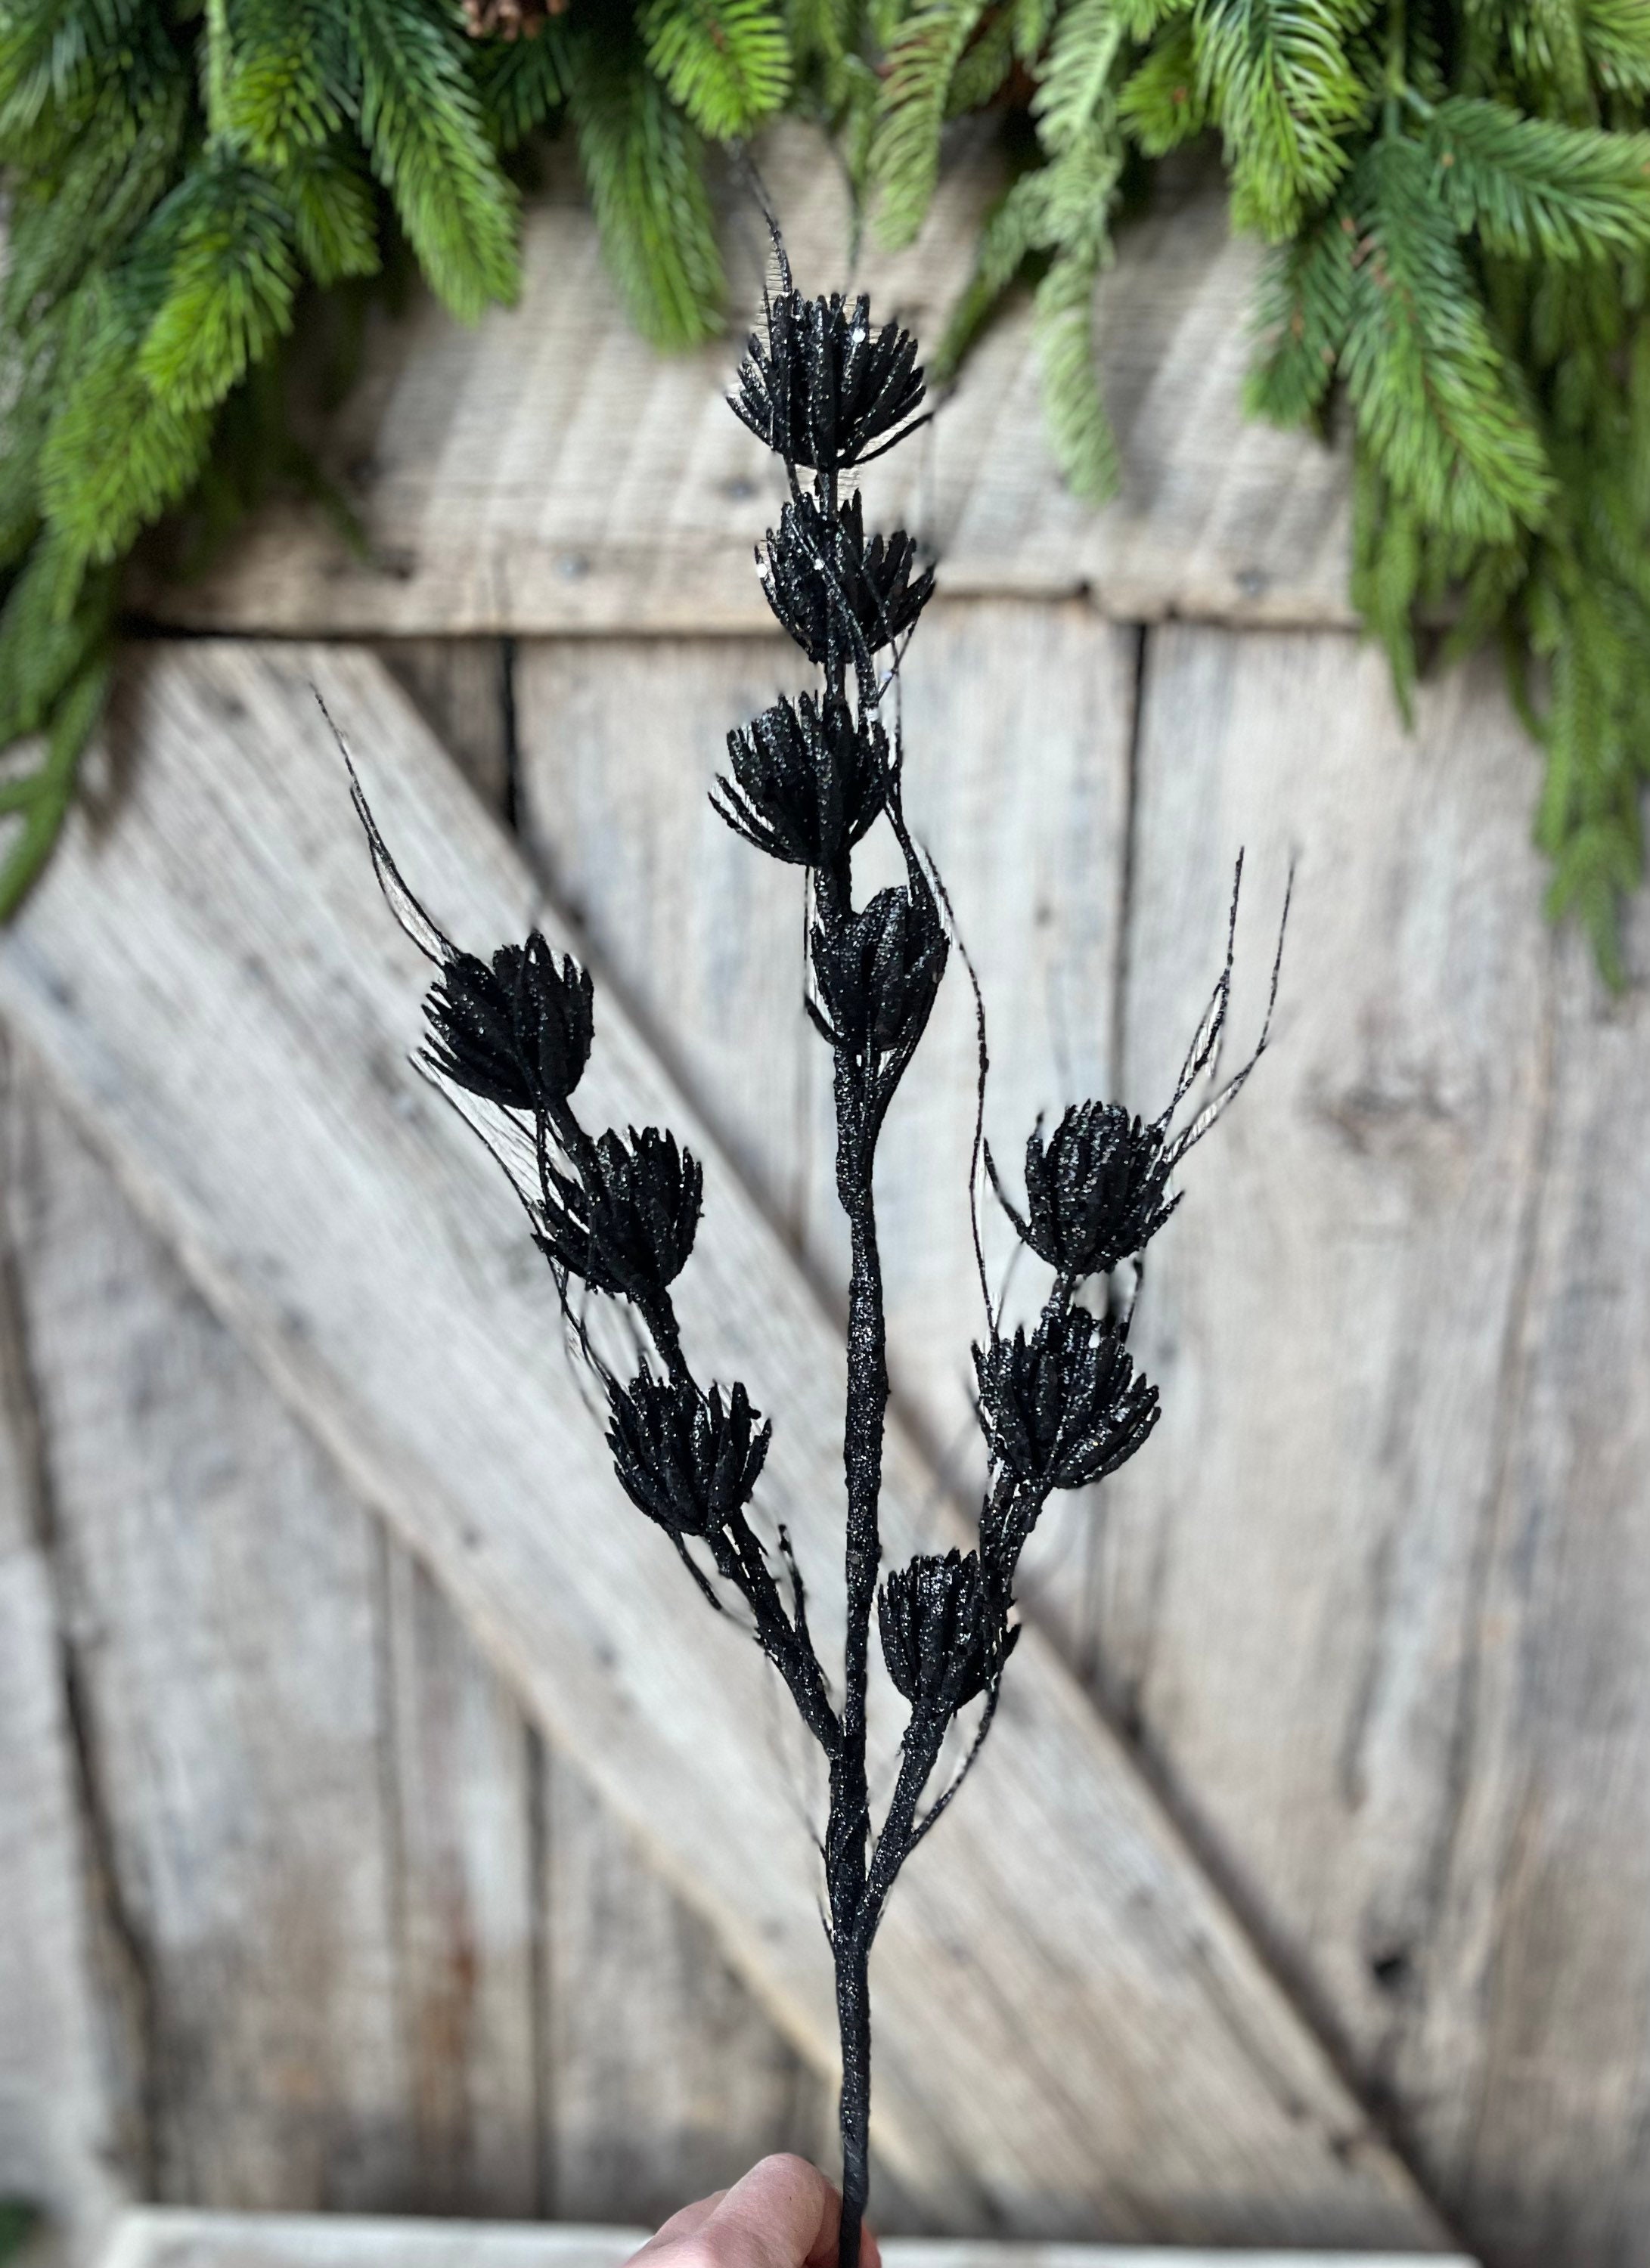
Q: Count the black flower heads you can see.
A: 10